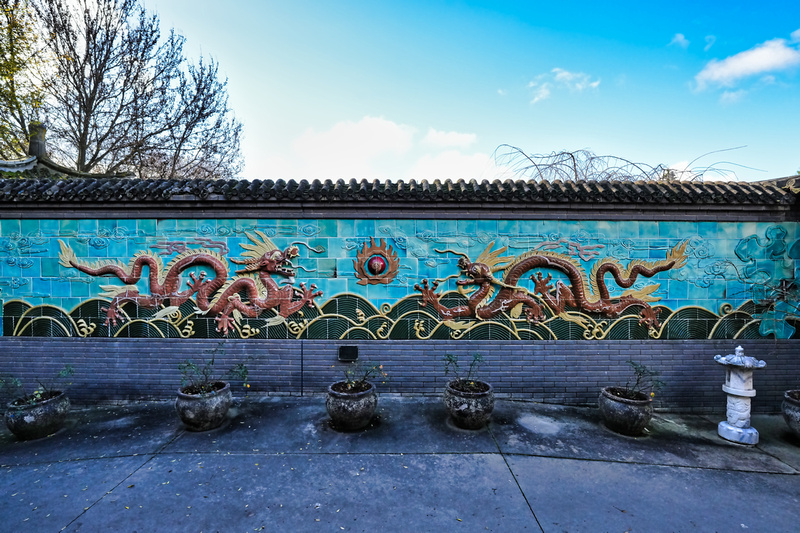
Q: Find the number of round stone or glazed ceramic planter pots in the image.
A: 6